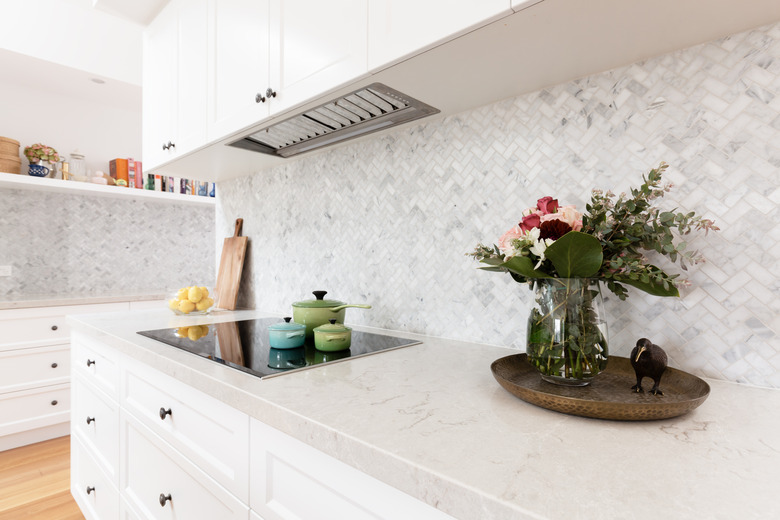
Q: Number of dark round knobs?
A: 12